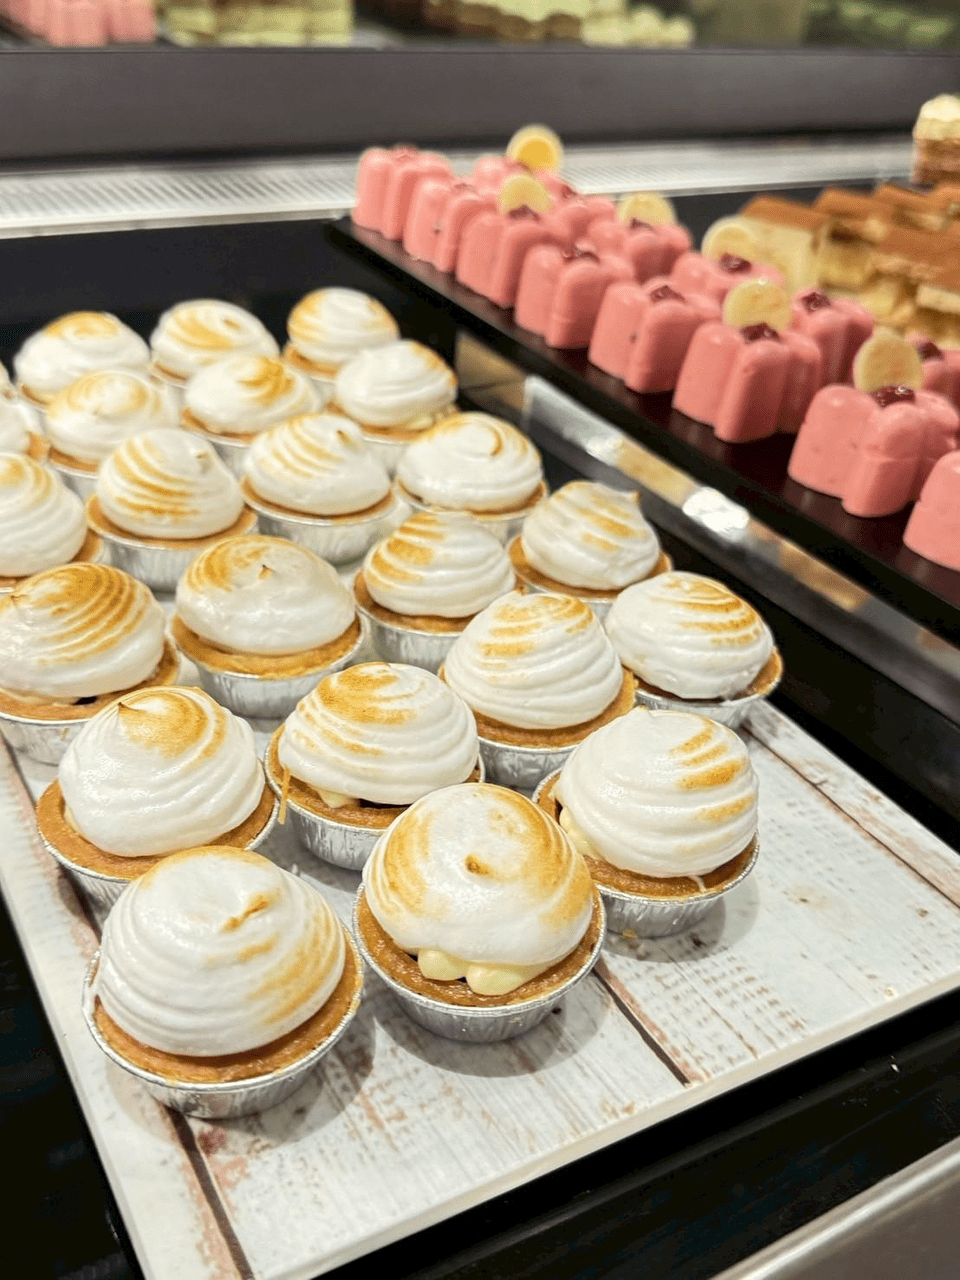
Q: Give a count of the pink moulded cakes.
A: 14